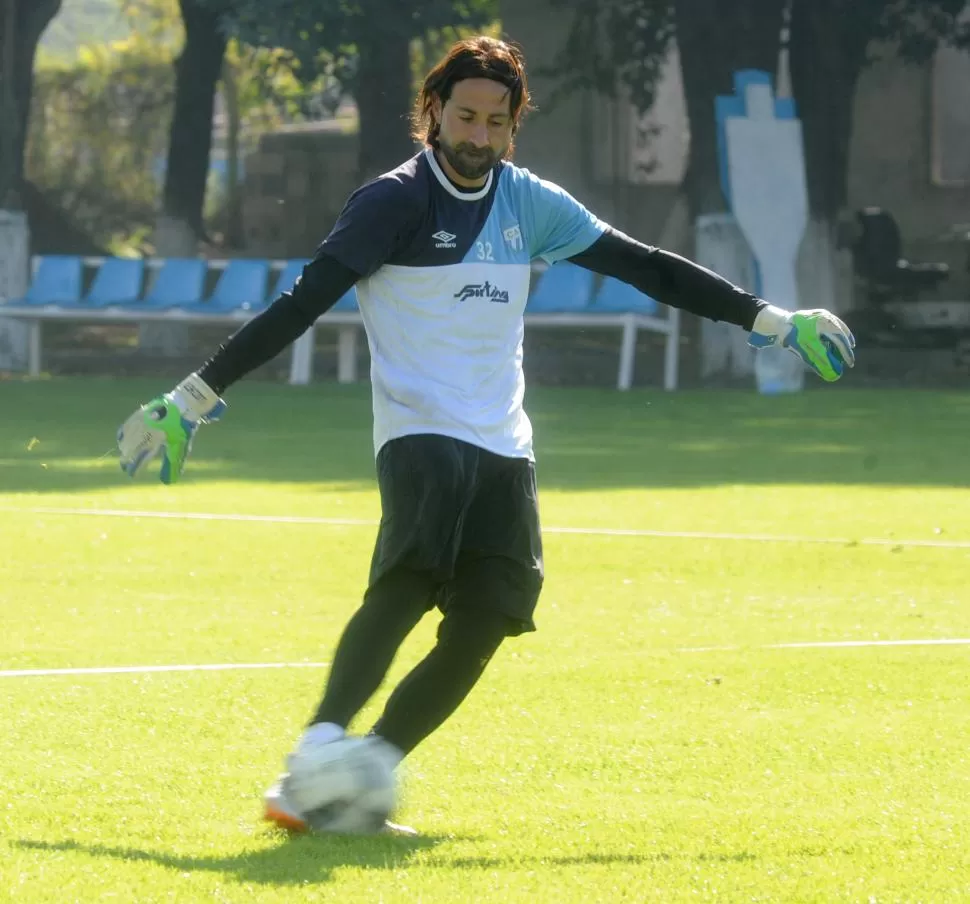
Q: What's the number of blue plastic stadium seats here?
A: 8